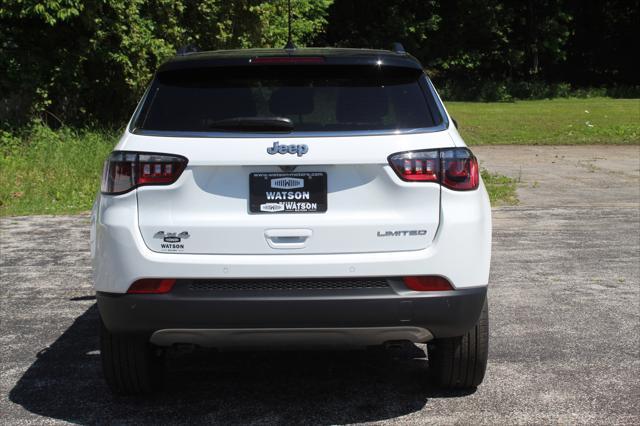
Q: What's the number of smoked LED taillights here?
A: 2